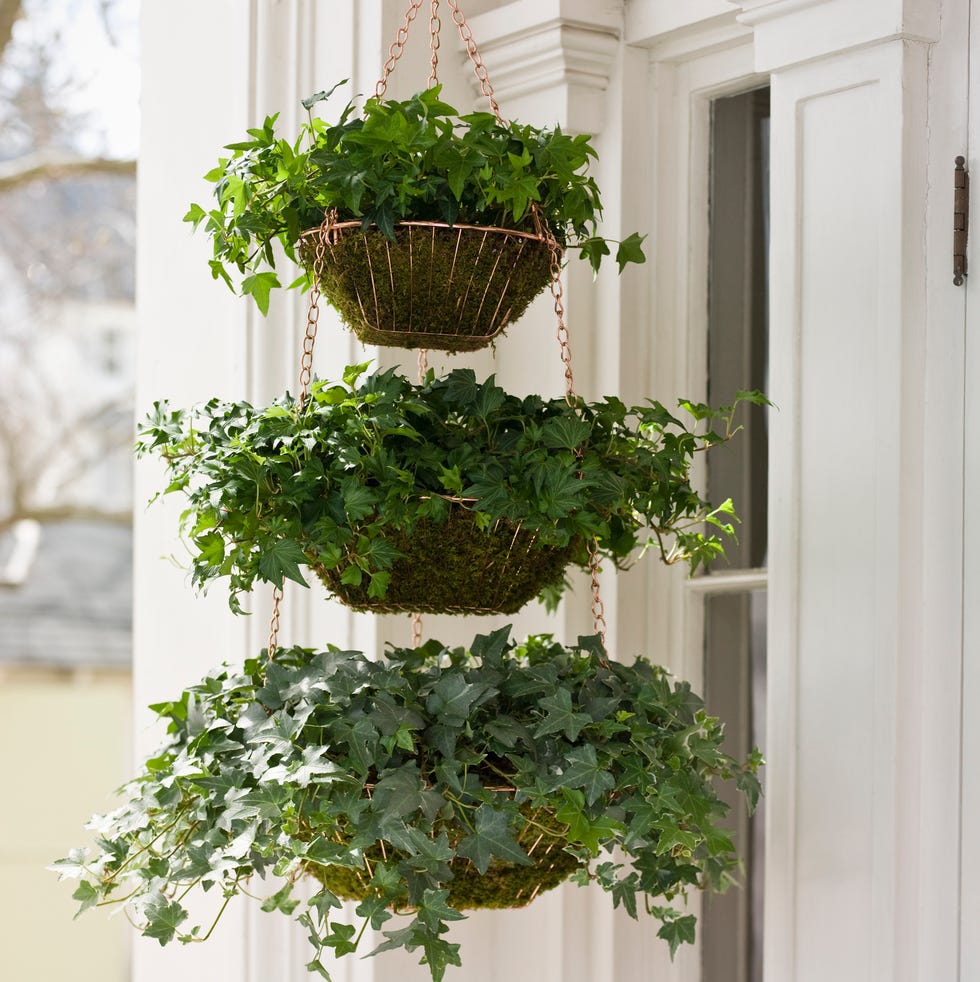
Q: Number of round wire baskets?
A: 3